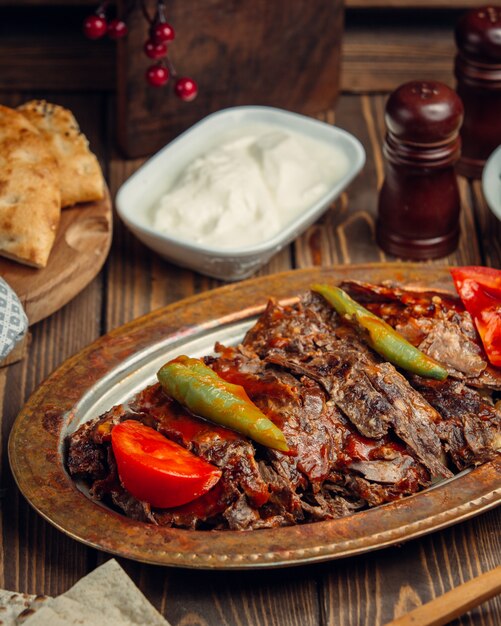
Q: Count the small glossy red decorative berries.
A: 6